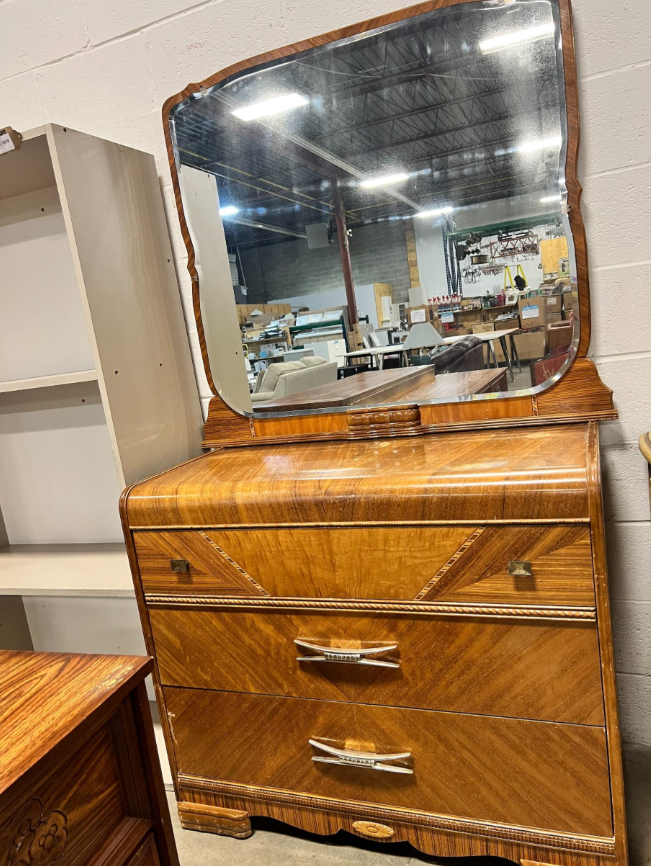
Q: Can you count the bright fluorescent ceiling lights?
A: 7